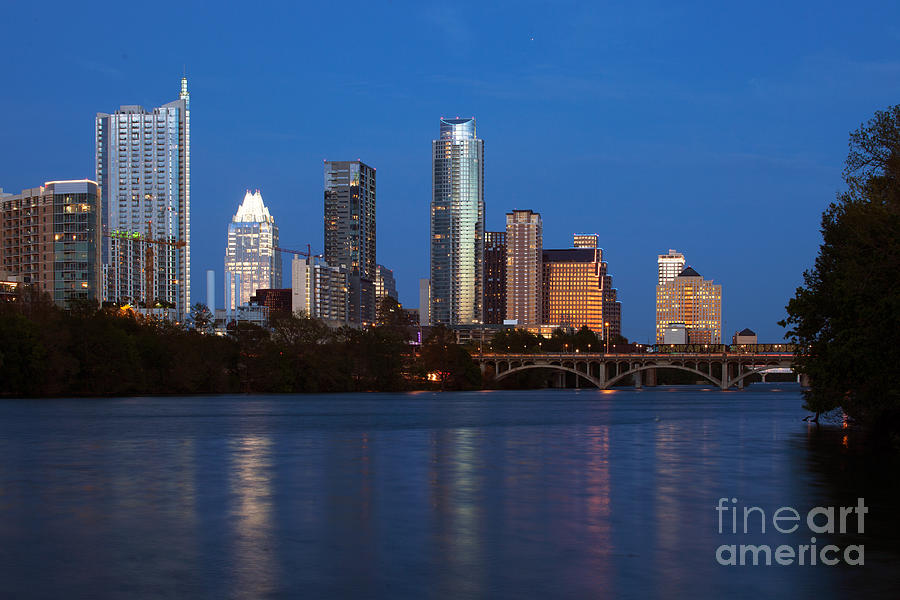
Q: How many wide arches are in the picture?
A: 3